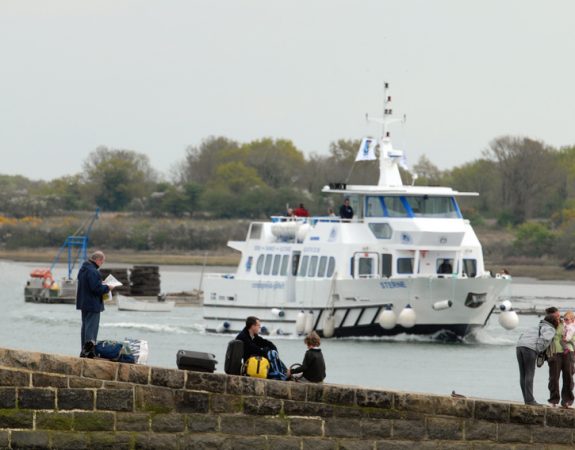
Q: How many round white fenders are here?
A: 3